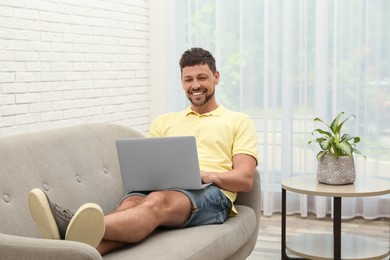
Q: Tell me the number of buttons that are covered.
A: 4